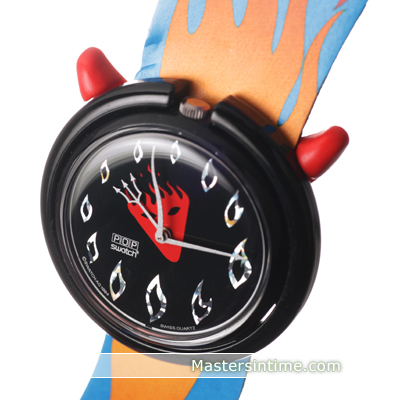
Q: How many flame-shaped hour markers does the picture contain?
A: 11